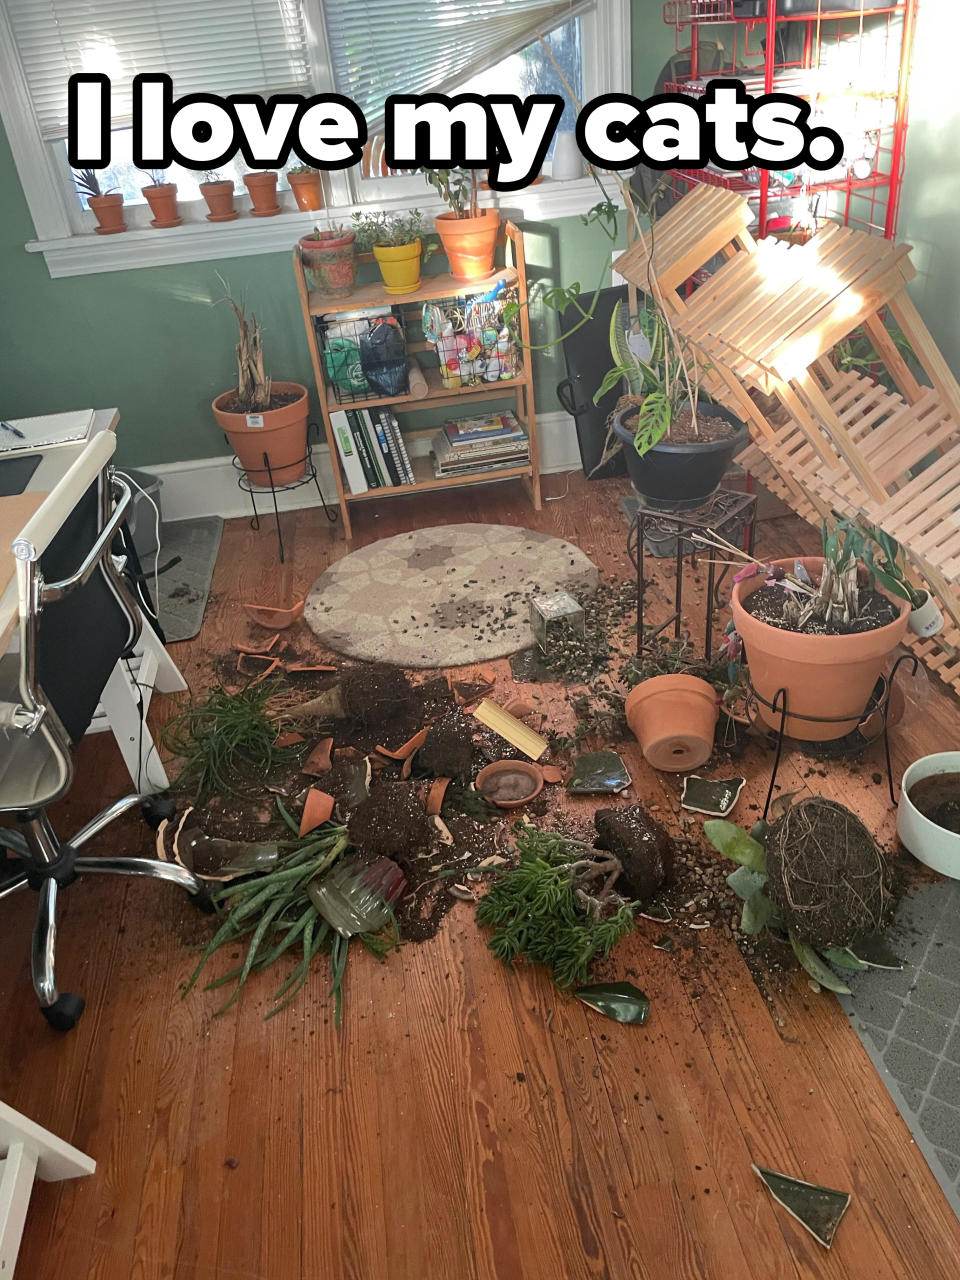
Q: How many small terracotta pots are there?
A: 5